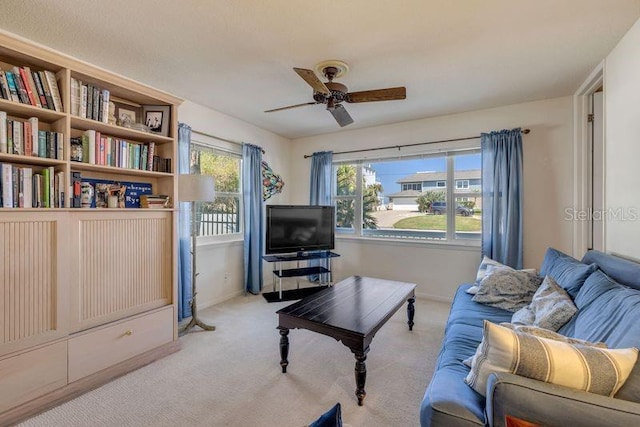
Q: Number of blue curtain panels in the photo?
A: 4